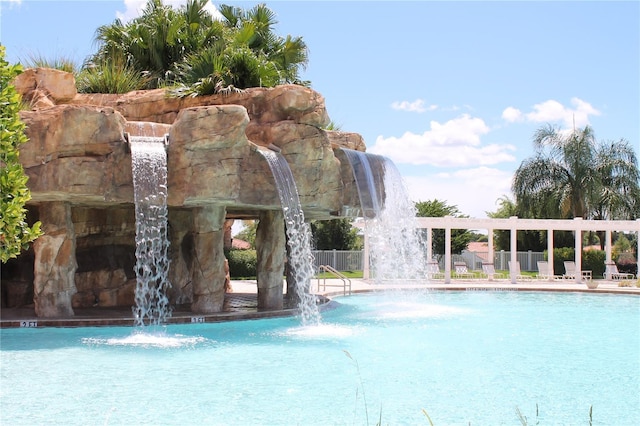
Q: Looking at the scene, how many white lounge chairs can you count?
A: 7